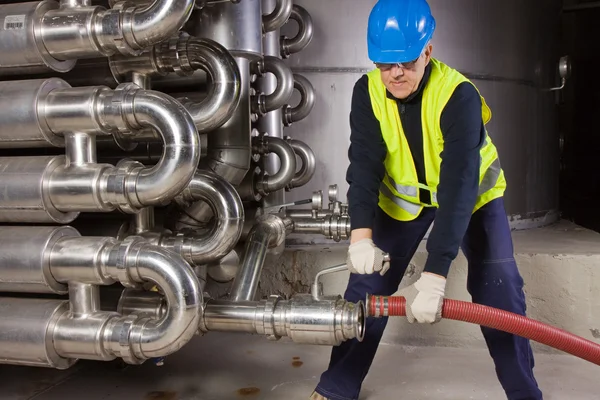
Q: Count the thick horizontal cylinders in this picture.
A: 5